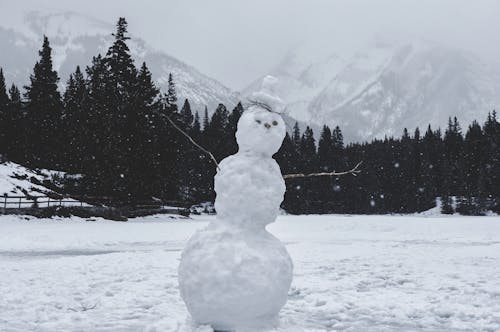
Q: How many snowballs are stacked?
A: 3